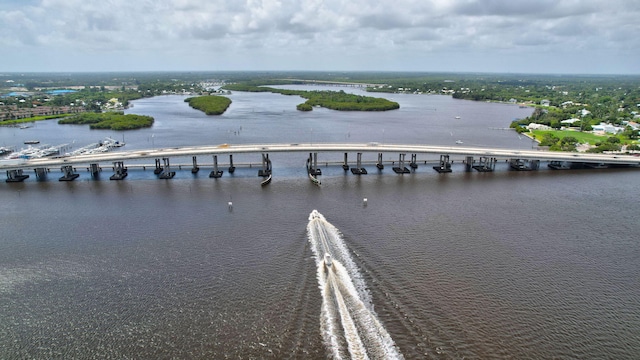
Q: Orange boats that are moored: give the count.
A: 0